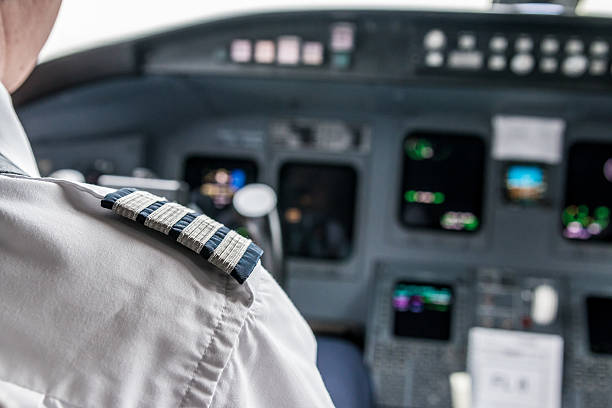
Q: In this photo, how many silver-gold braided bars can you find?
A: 4